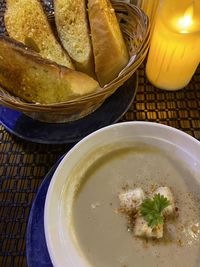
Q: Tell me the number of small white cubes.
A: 3